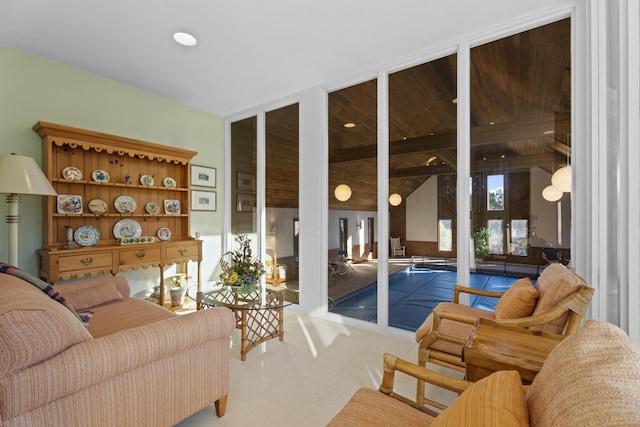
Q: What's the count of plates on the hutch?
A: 12